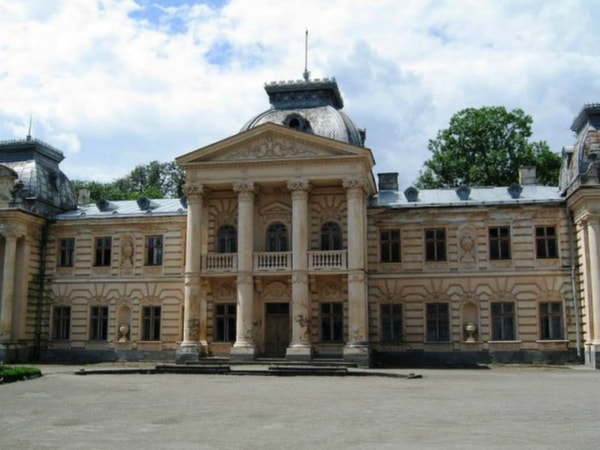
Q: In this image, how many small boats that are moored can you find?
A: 0